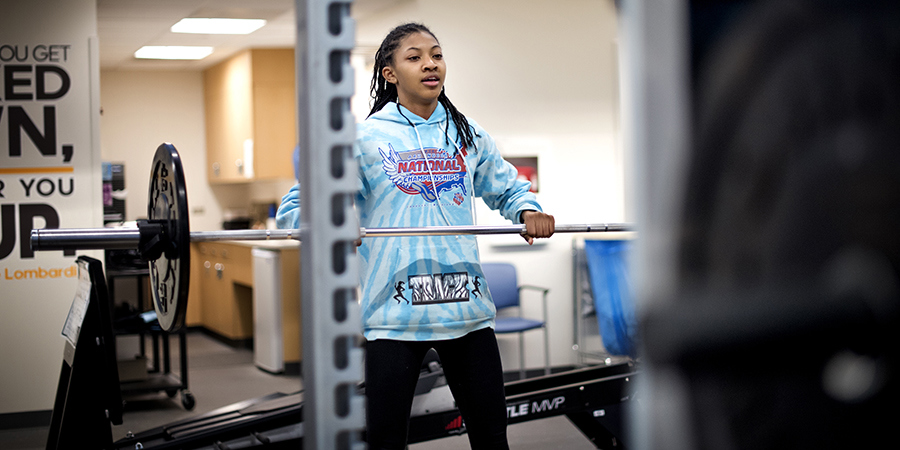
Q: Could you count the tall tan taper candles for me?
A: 0